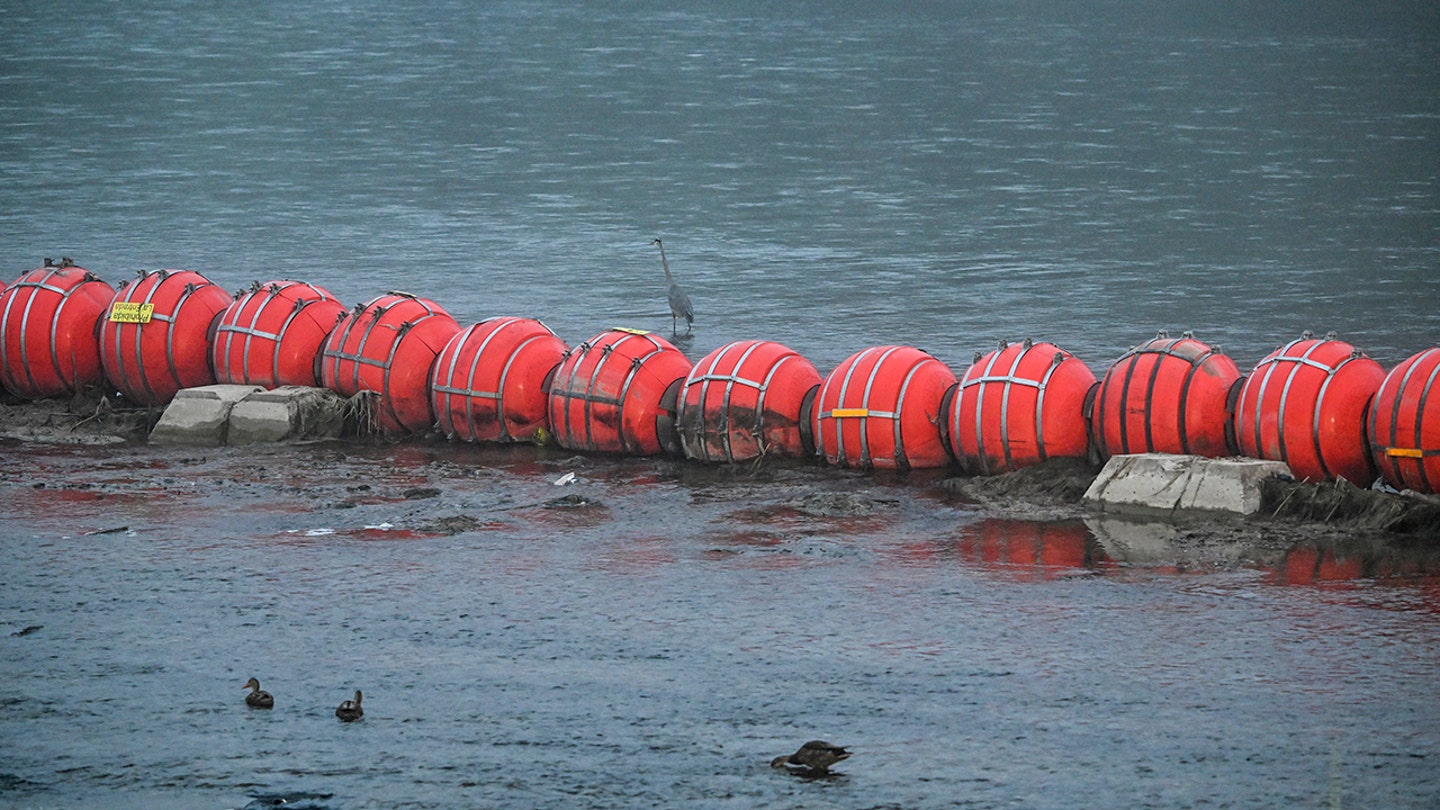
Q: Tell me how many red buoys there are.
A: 12